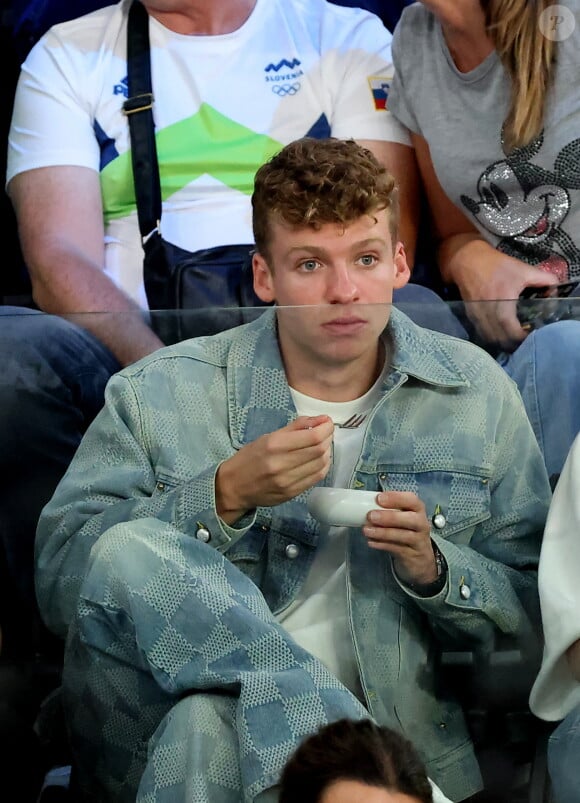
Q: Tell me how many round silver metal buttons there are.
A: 4